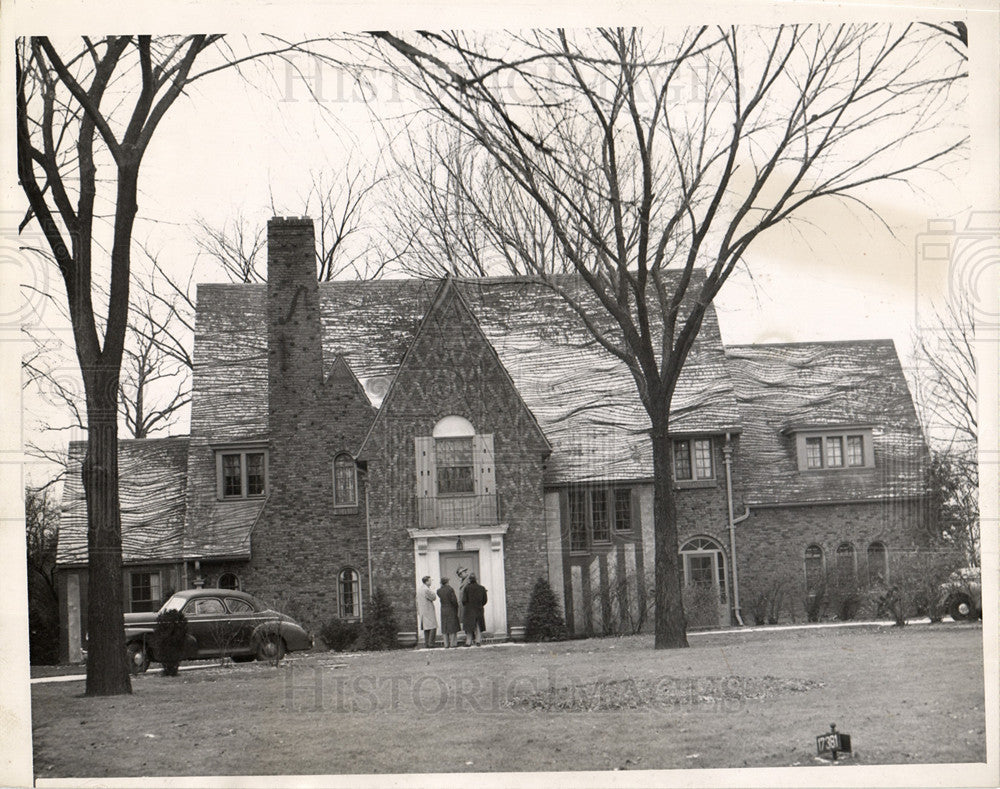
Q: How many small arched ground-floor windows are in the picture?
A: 5